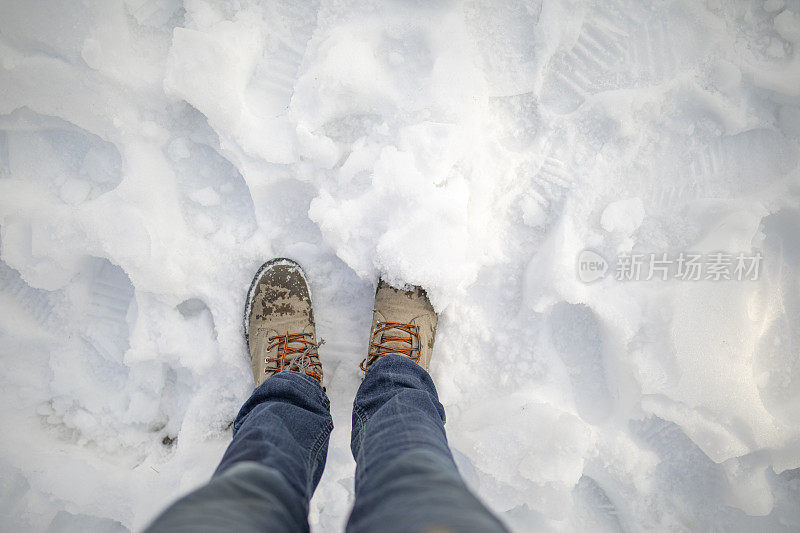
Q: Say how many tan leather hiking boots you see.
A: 2